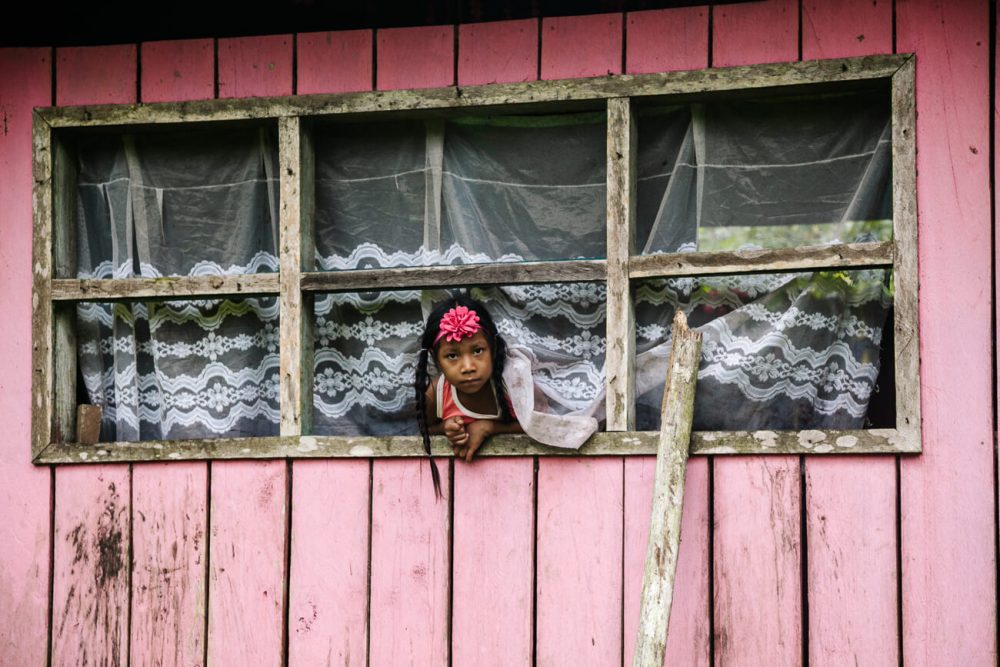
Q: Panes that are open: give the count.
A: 1